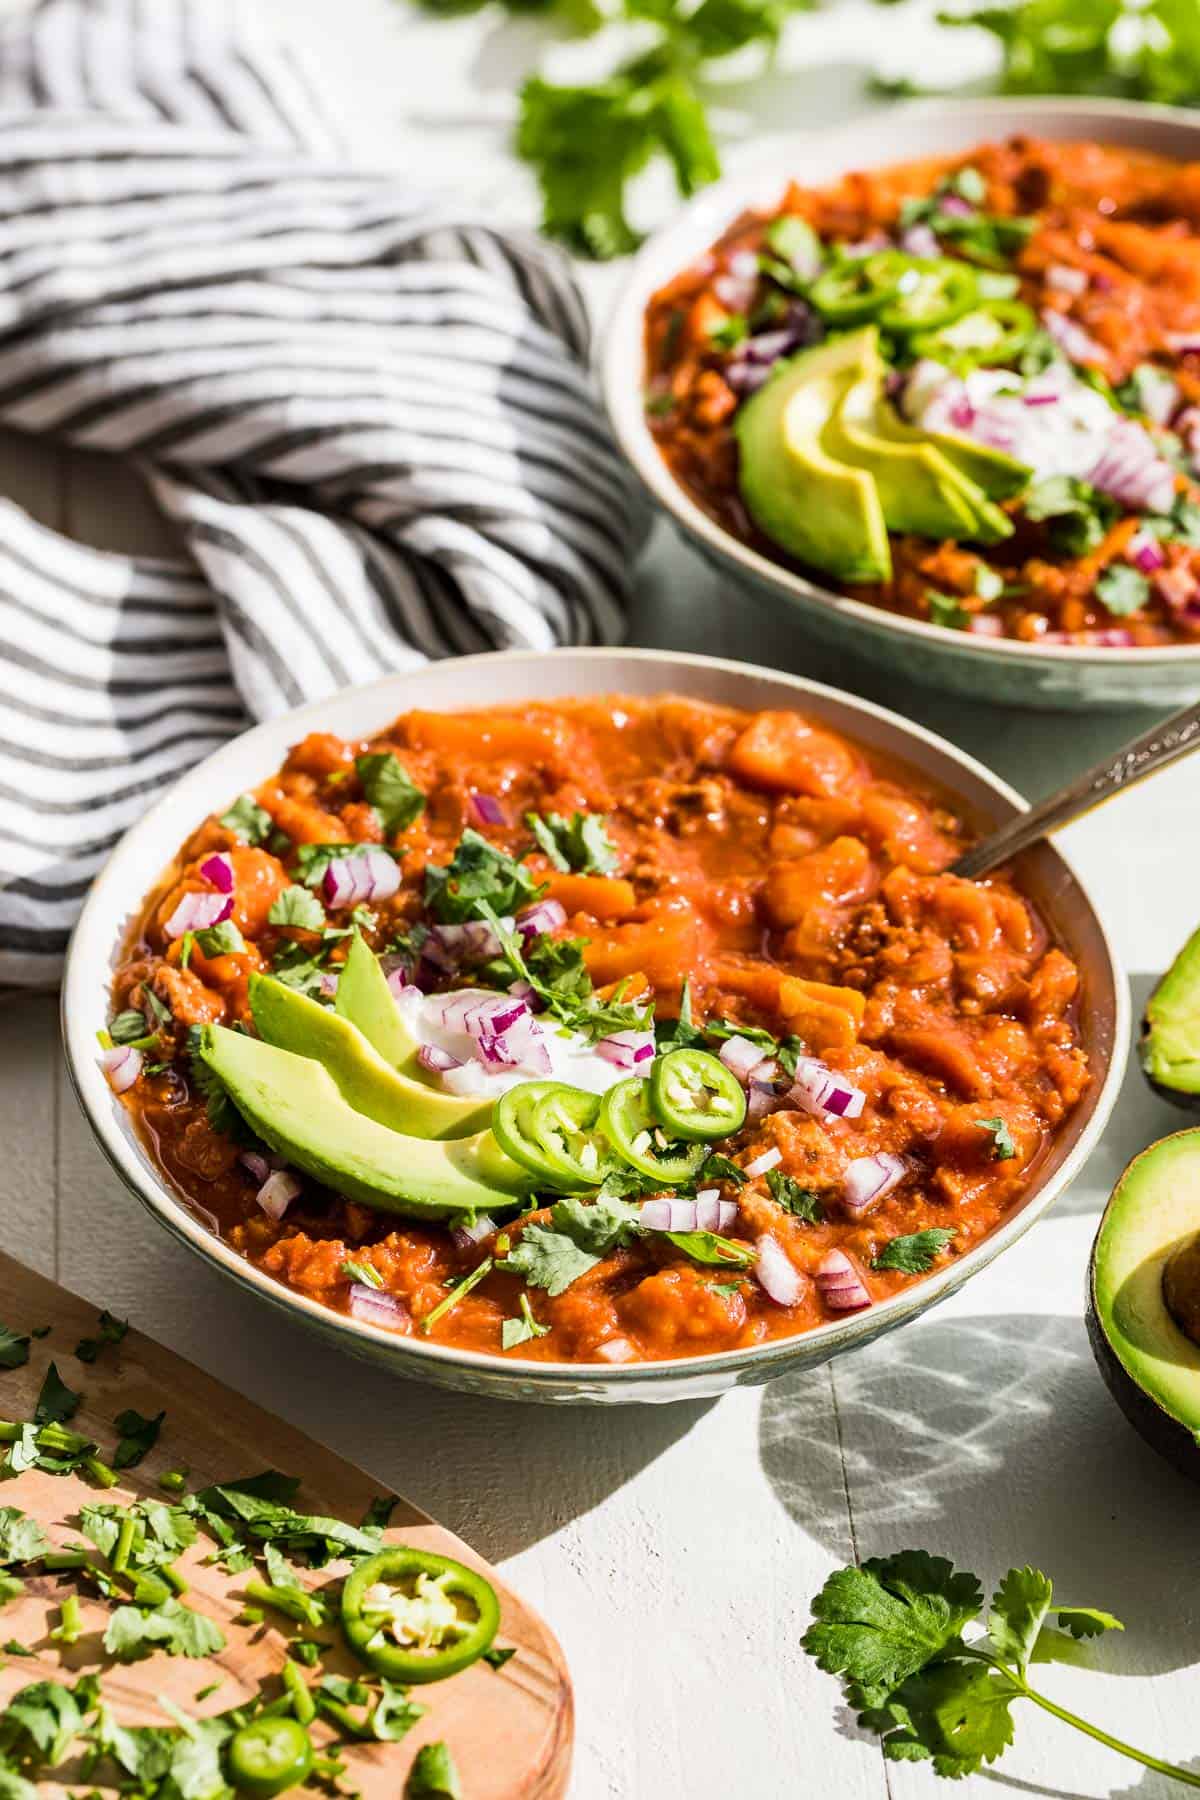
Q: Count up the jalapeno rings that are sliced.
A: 9